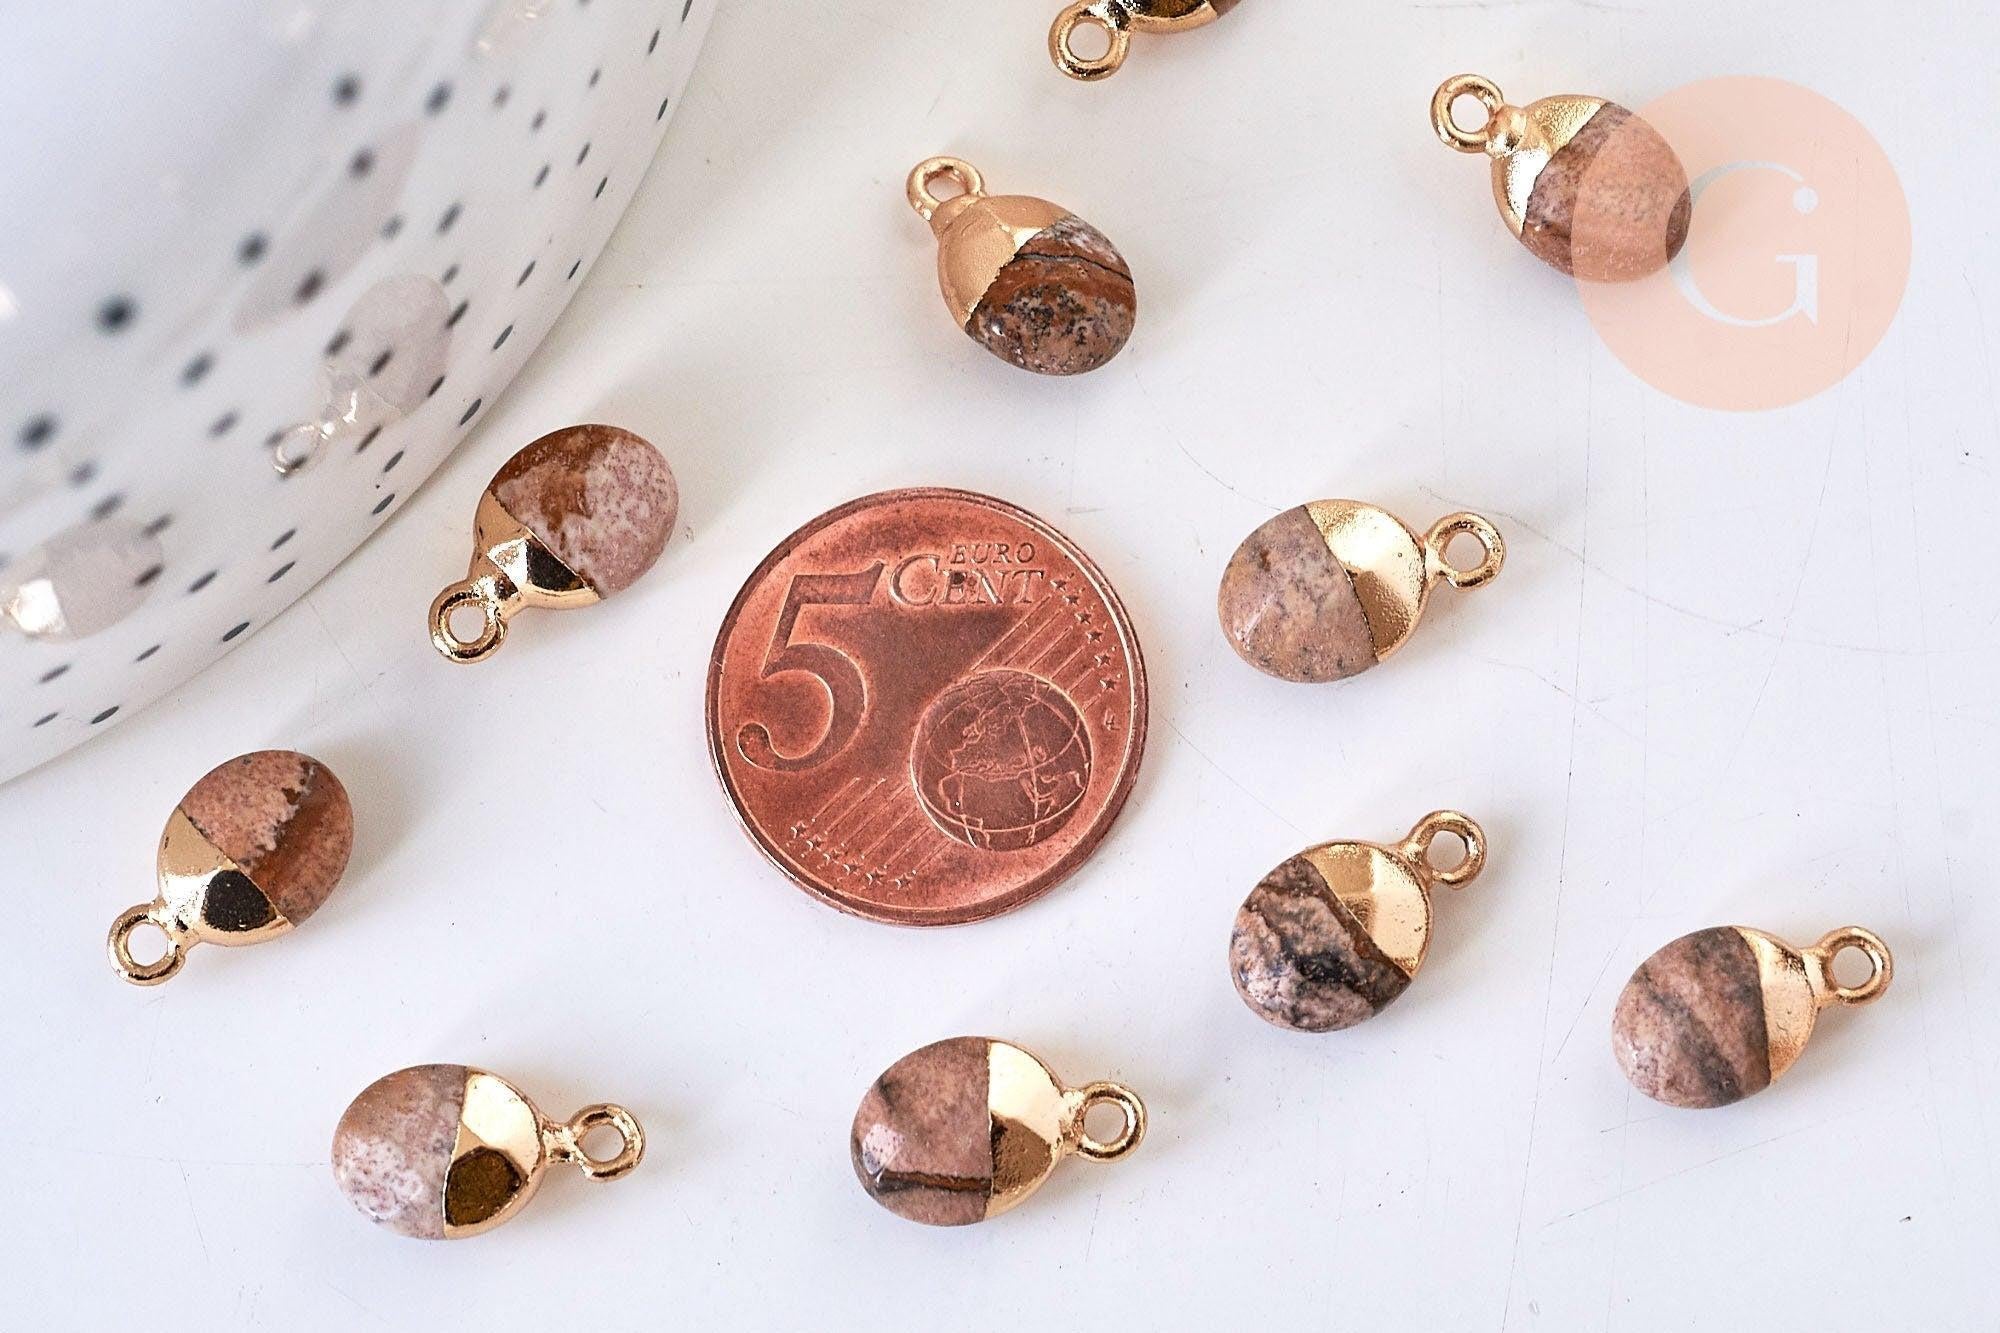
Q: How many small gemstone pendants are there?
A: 10